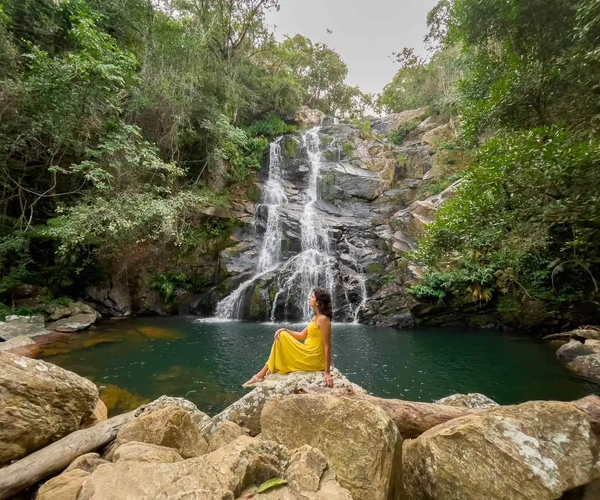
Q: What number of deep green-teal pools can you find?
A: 1